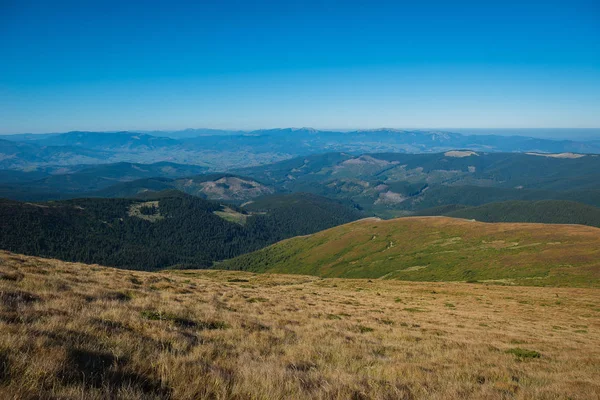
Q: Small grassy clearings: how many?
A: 2